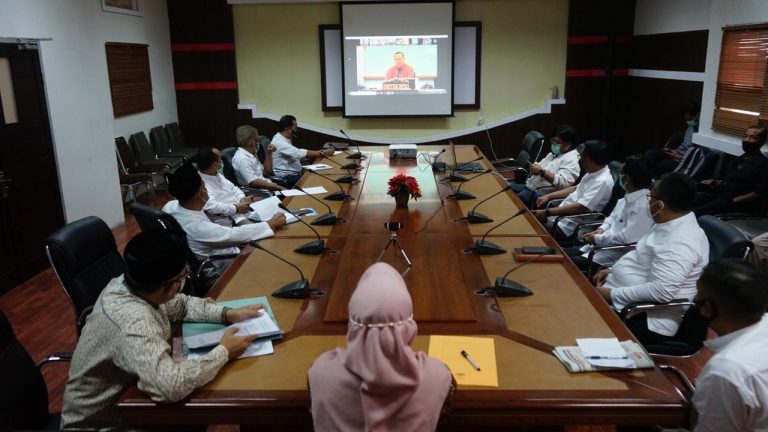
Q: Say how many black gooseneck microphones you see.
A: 13